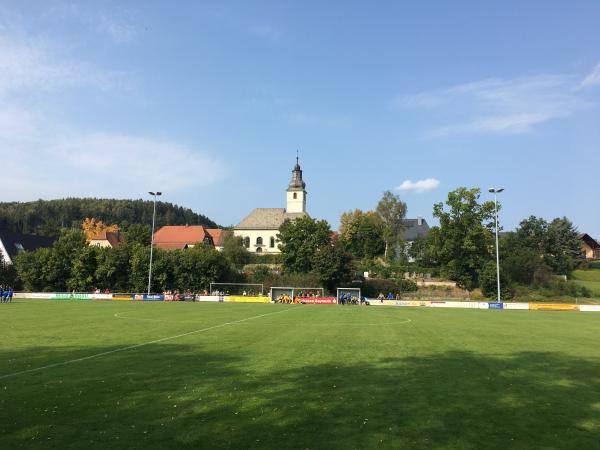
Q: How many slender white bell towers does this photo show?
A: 1